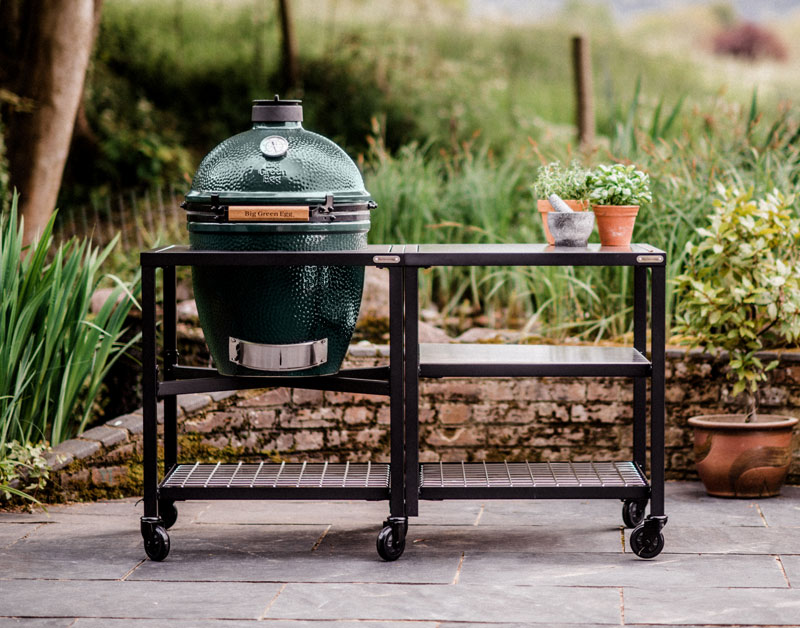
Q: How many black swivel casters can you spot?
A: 5